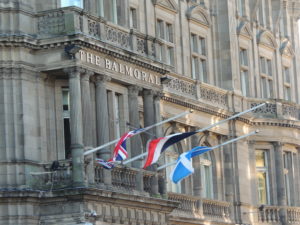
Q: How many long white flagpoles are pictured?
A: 3